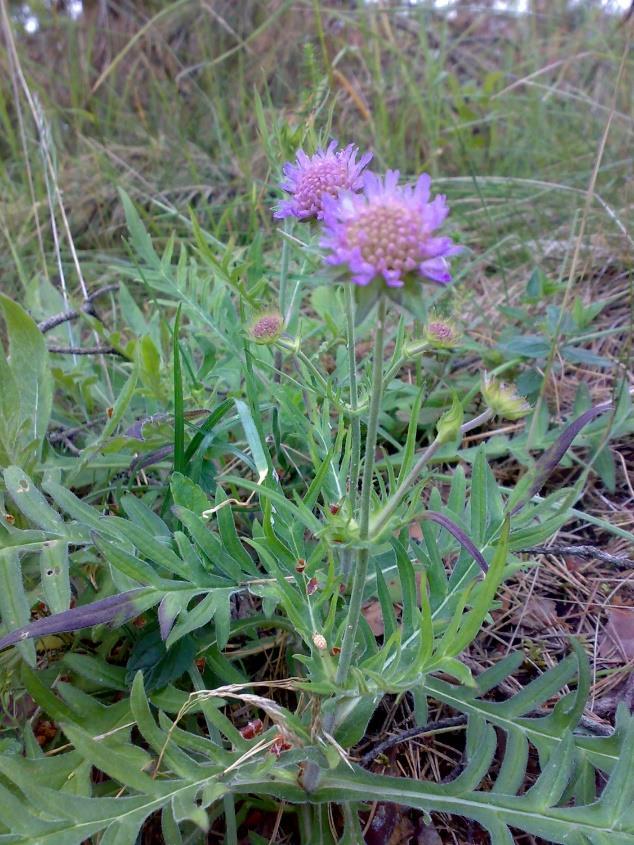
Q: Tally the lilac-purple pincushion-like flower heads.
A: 2